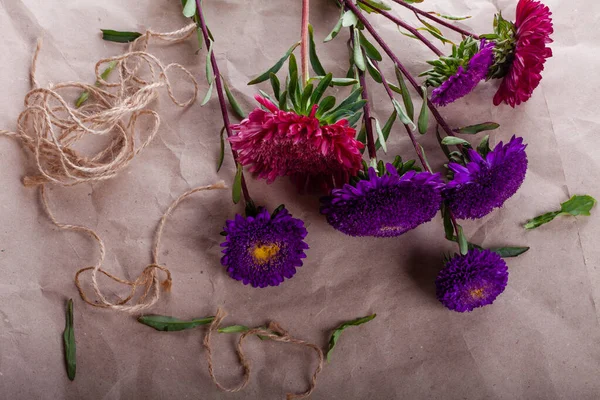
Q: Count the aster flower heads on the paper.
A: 7